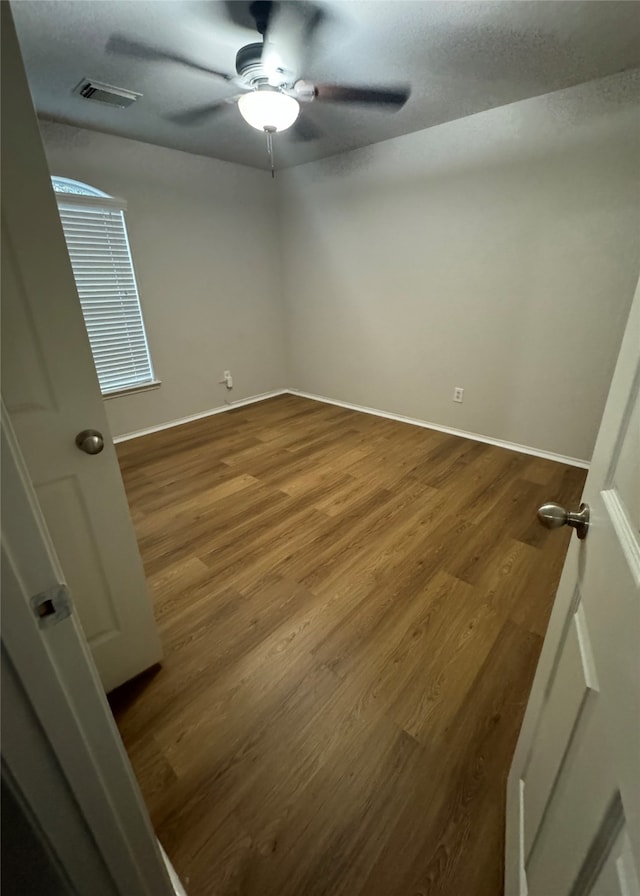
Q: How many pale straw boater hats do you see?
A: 0